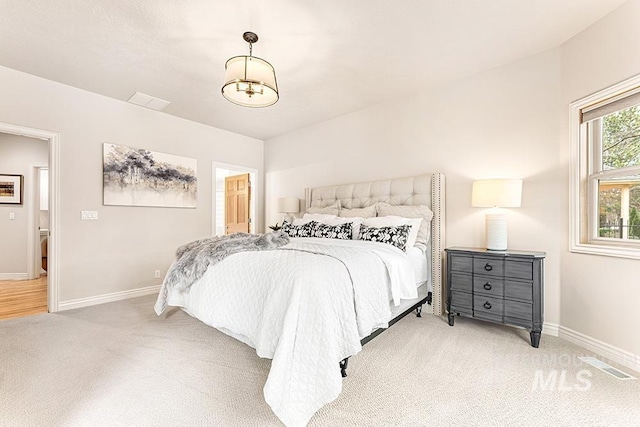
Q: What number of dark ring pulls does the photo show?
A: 3